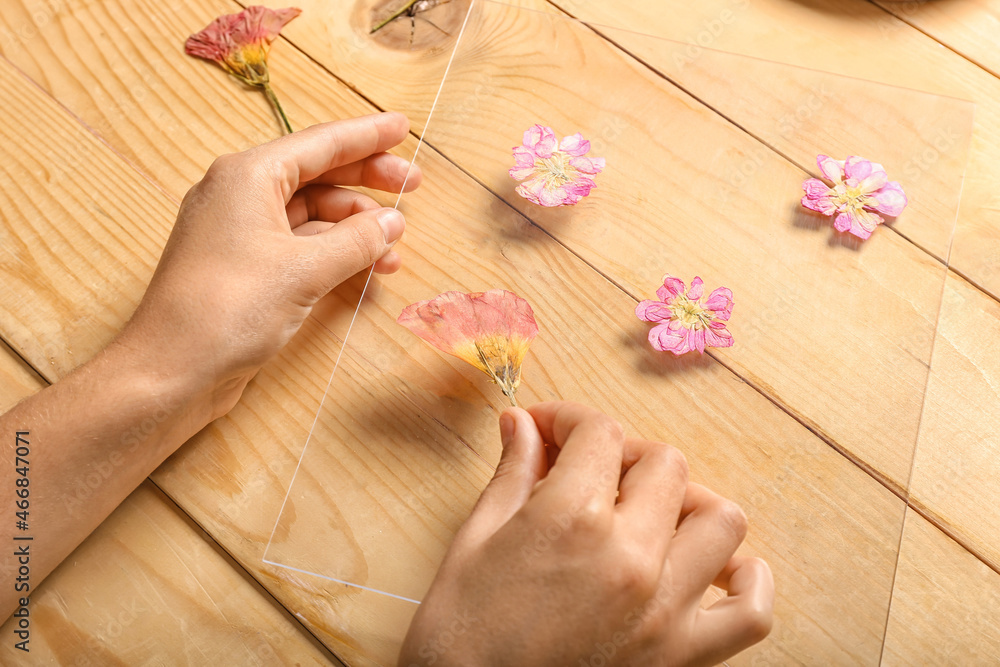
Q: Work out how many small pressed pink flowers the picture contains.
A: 3